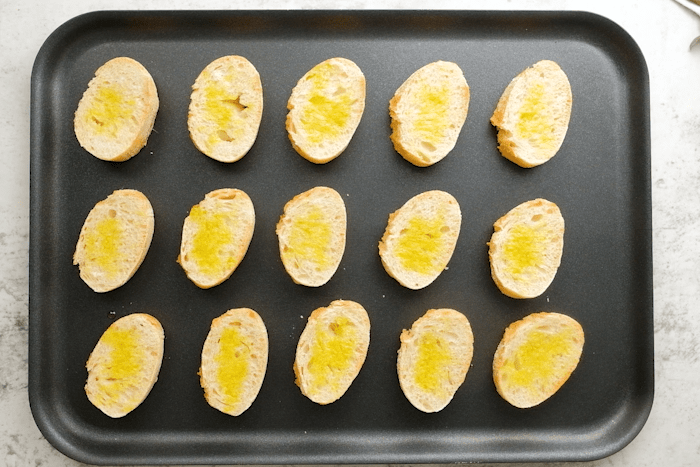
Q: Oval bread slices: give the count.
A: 15